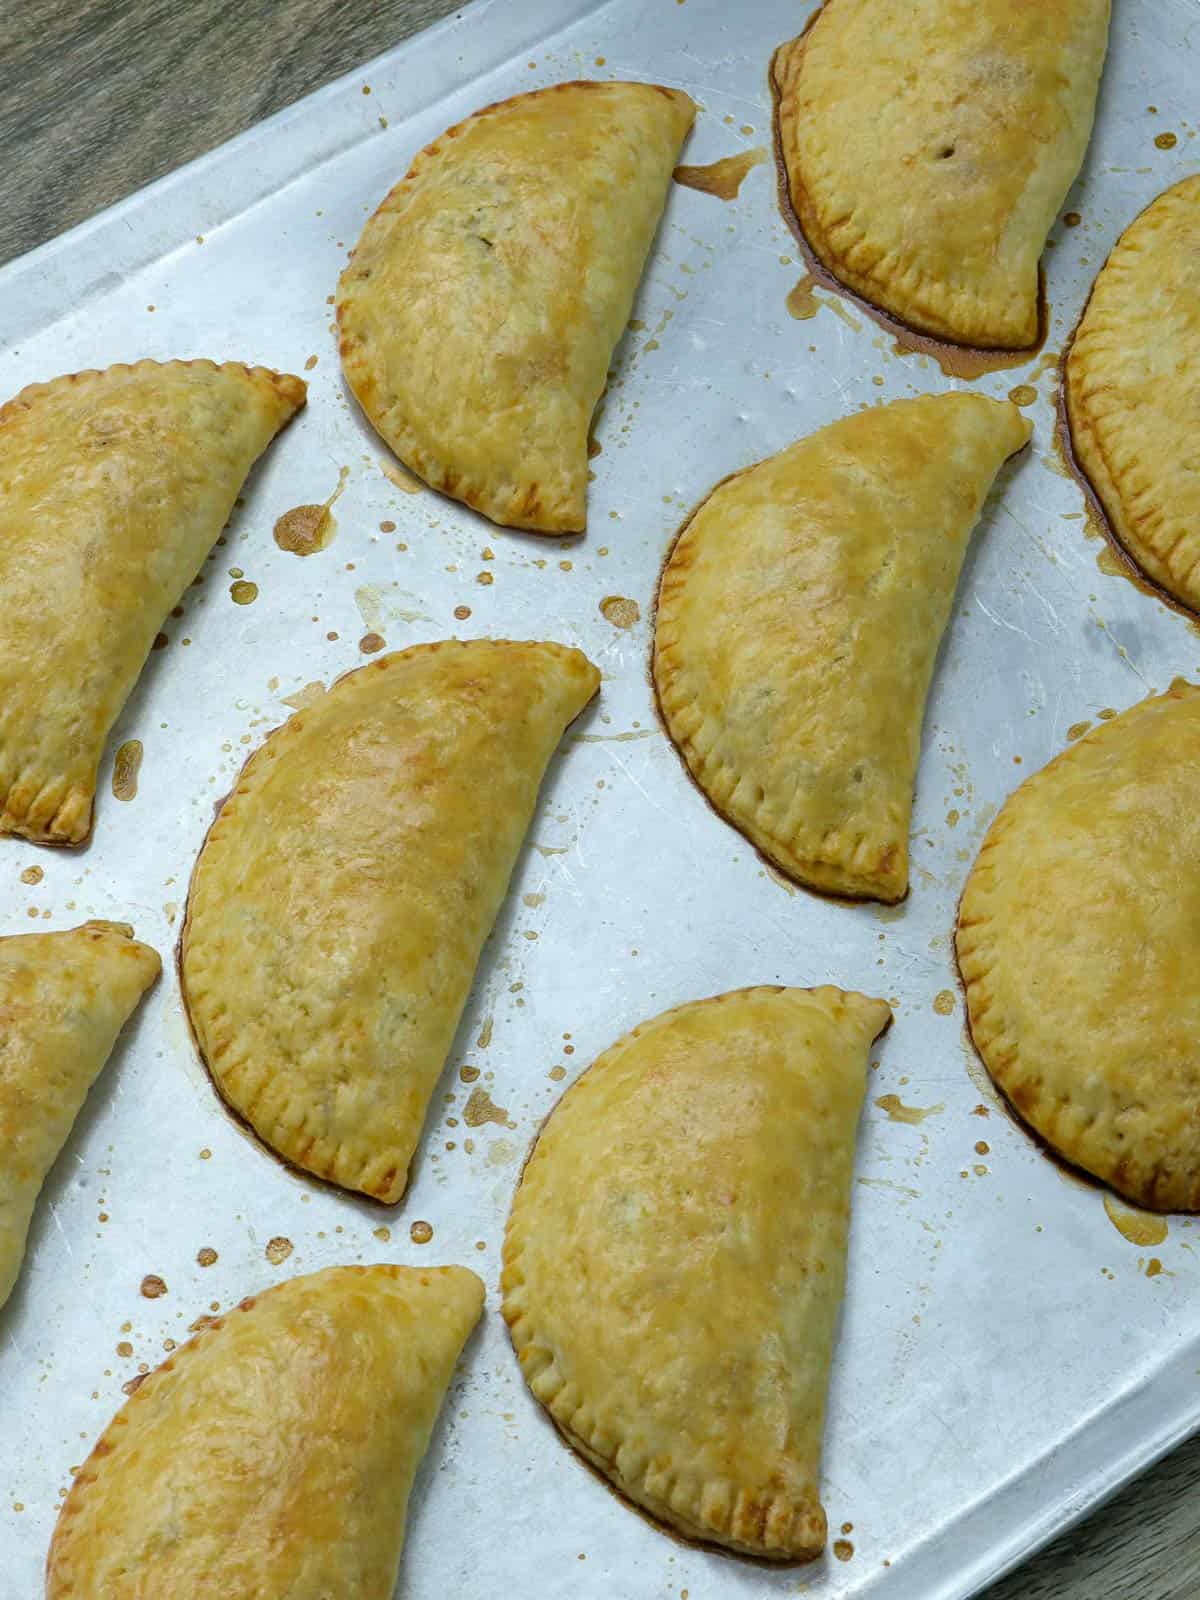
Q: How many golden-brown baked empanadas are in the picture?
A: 10